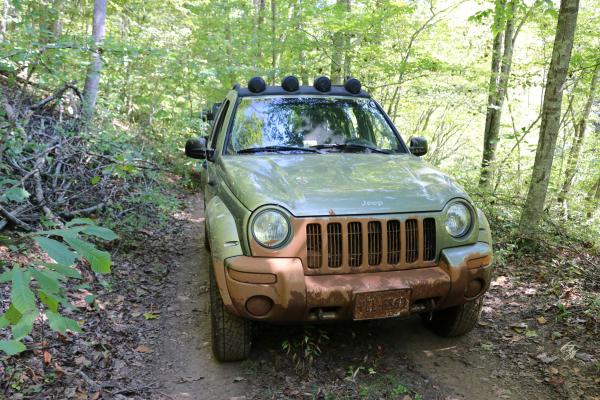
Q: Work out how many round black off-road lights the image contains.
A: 4